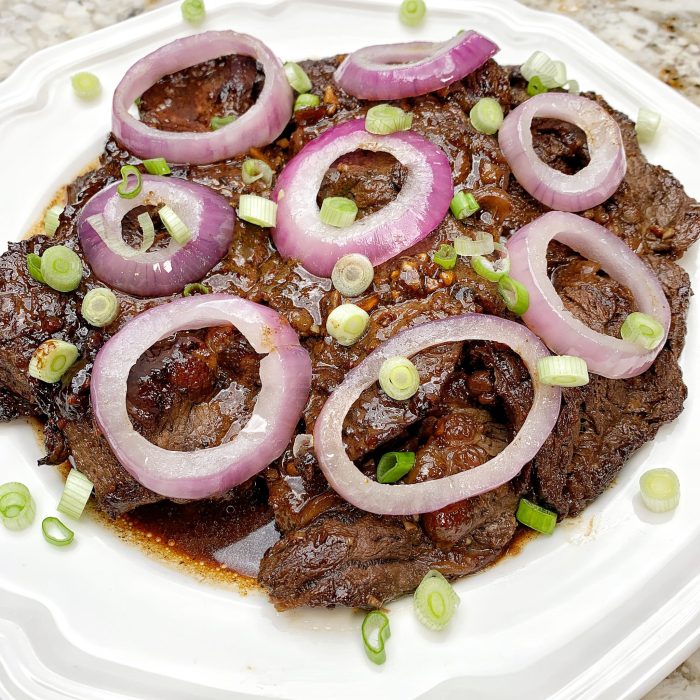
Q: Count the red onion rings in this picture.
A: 8